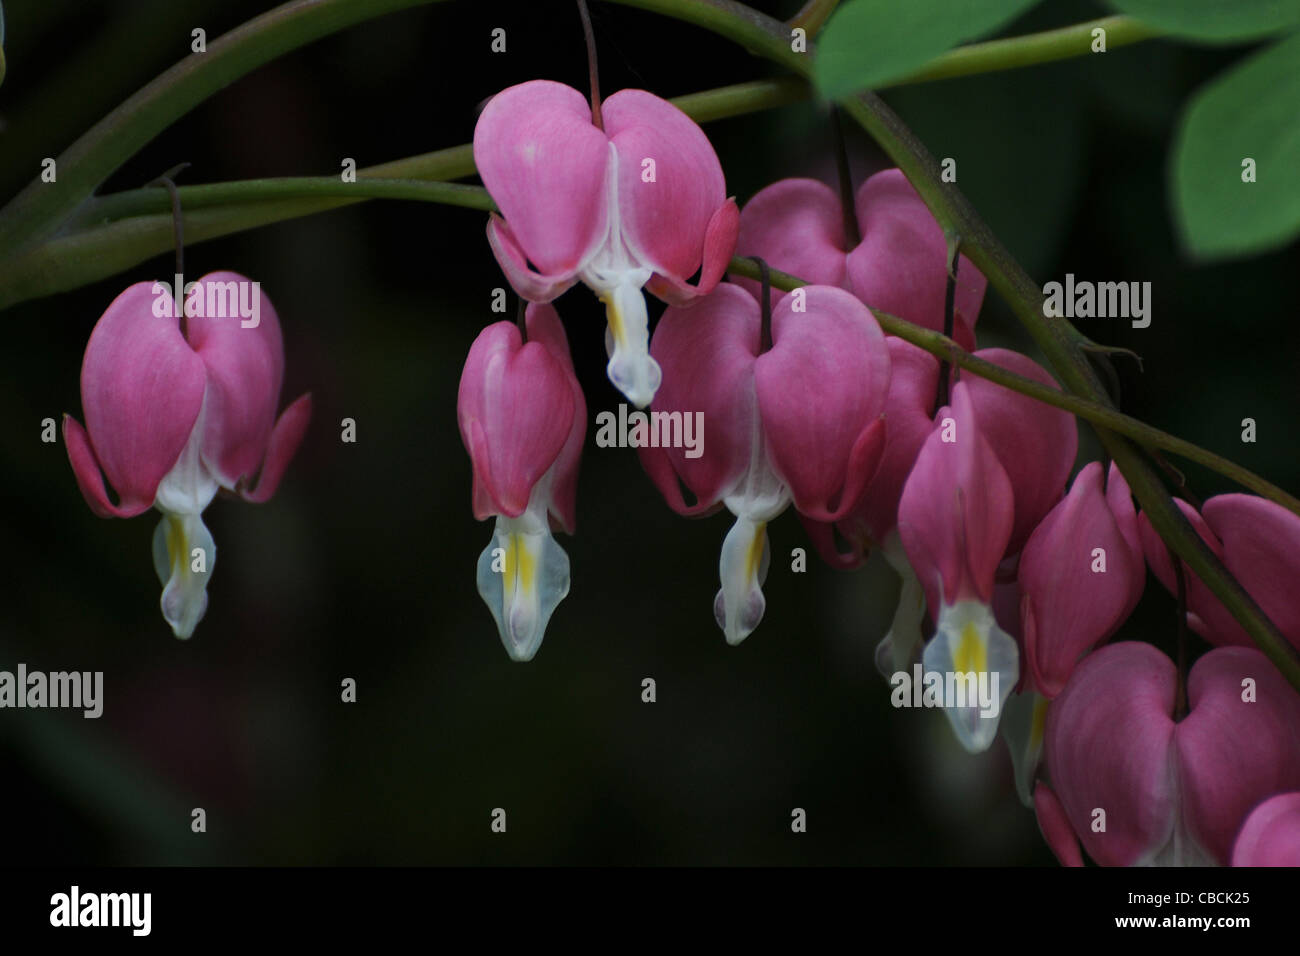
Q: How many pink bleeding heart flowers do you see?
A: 11